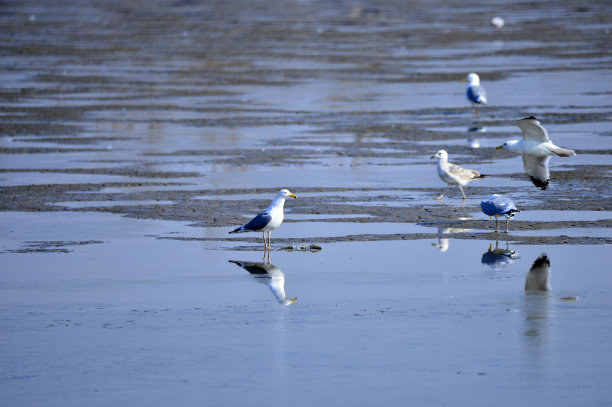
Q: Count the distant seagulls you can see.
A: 2